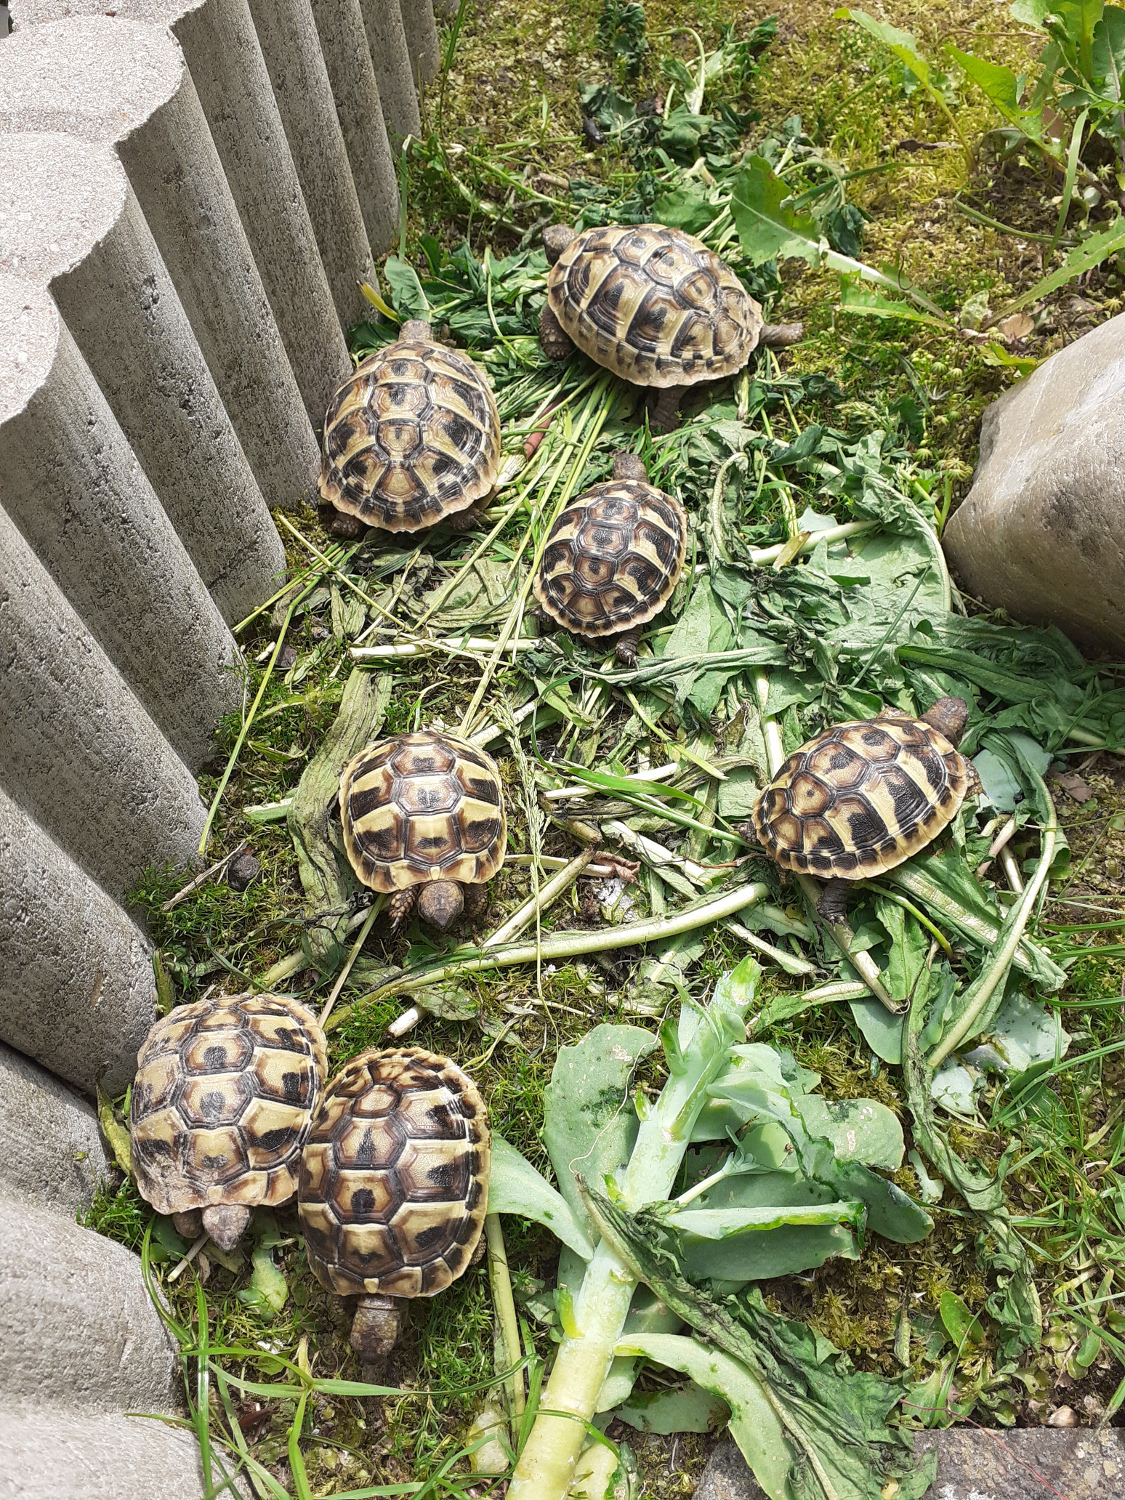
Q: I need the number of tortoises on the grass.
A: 7